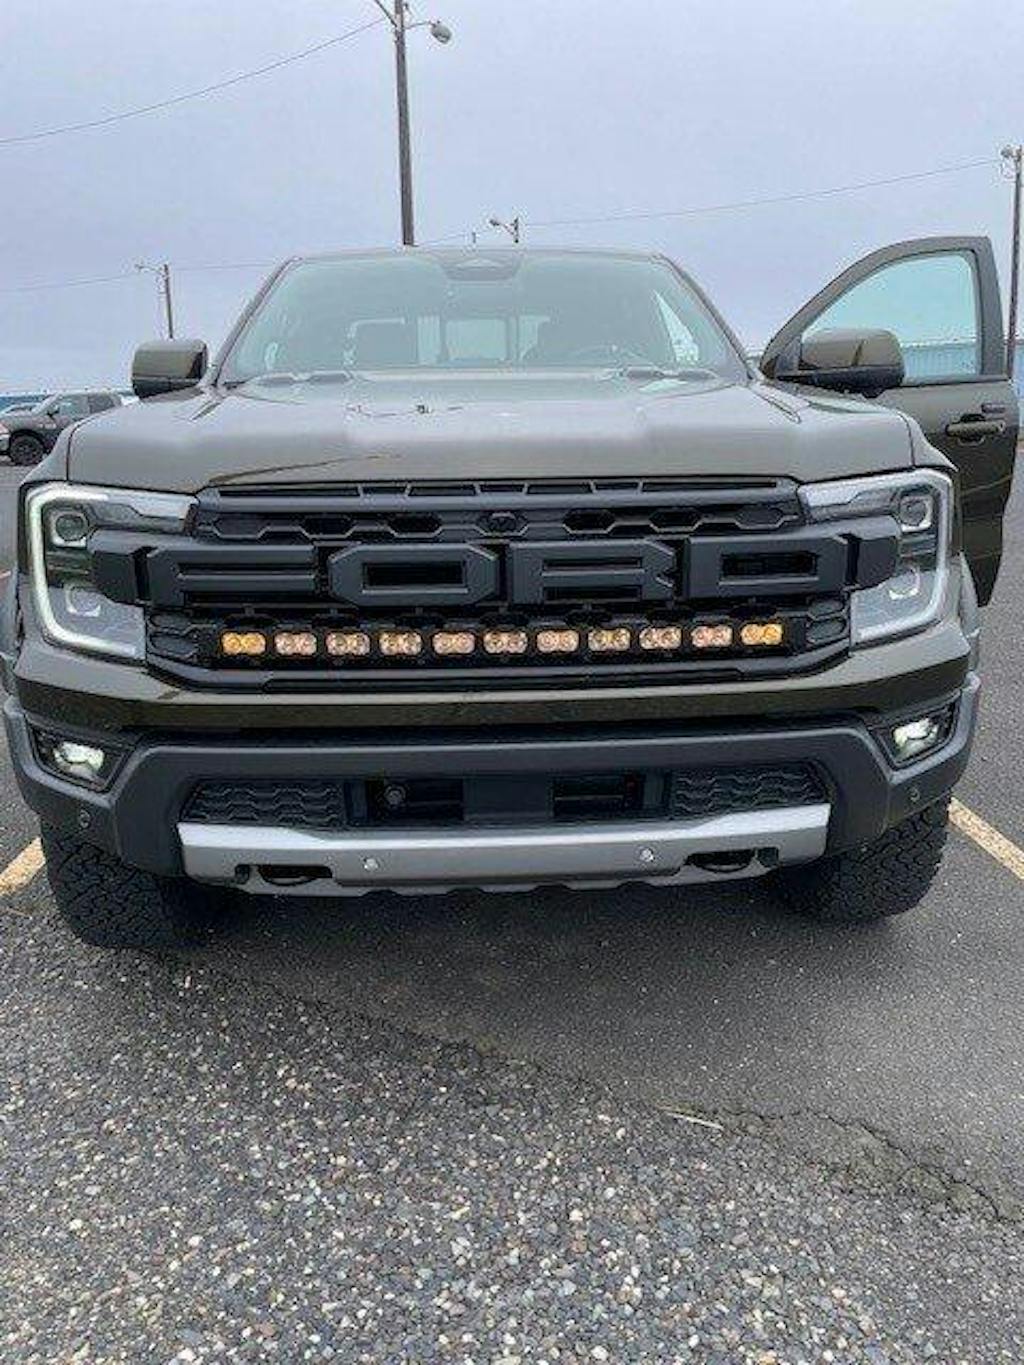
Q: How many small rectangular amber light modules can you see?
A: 11